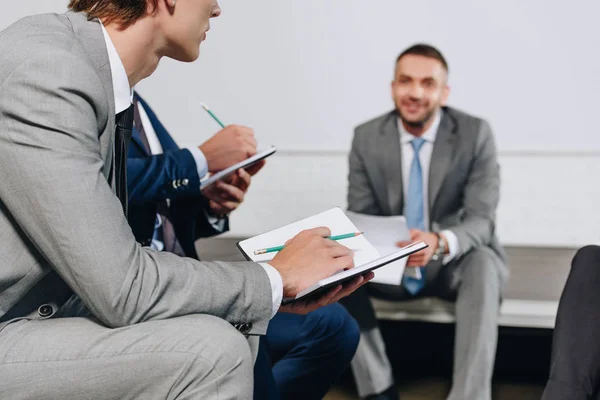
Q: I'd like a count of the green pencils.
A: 2